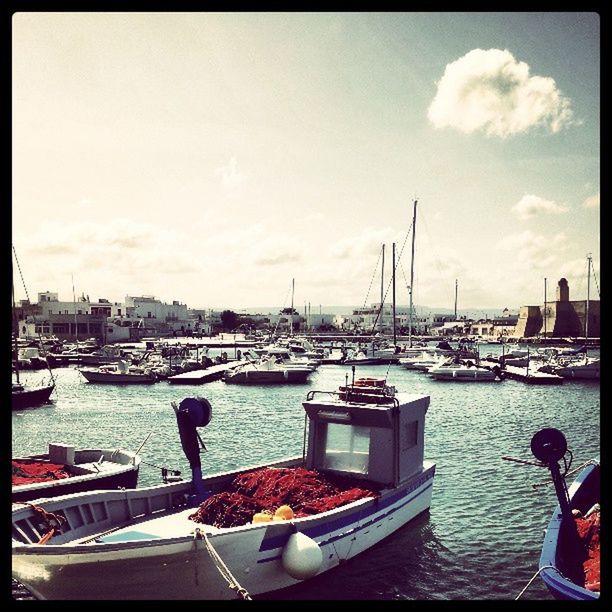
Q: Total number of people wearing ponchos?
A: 0